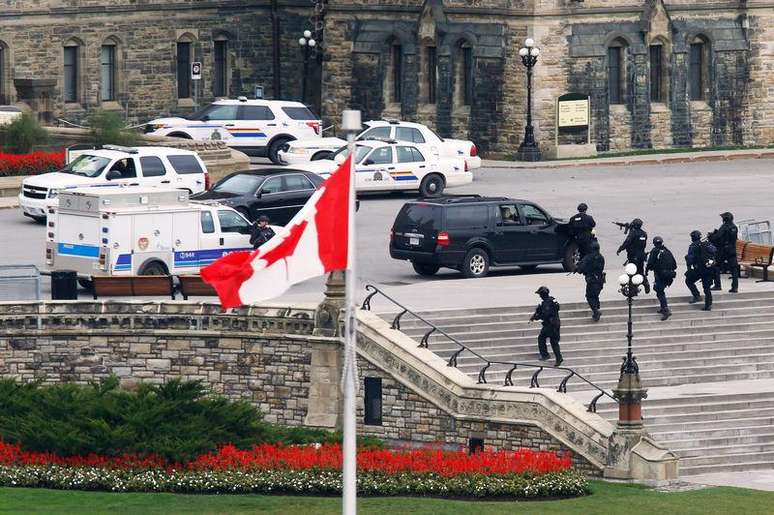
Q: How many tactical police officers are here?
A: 8